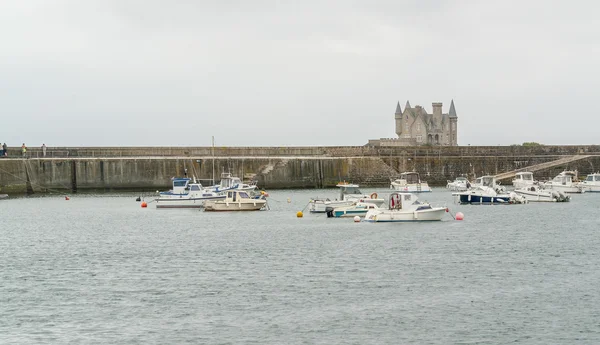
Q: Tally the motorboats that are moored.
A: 15